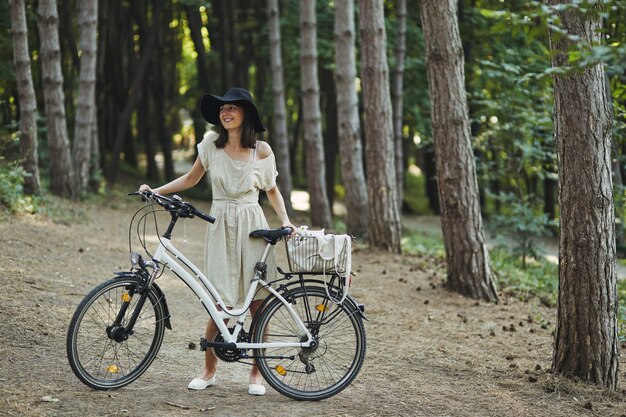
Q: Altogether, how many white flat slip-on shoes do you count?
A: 2